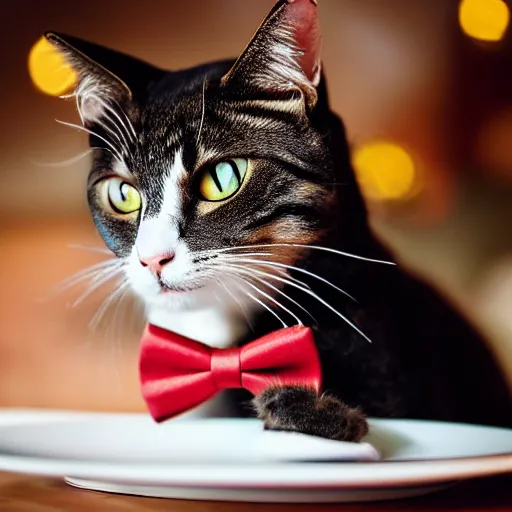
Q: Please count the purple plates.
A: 0